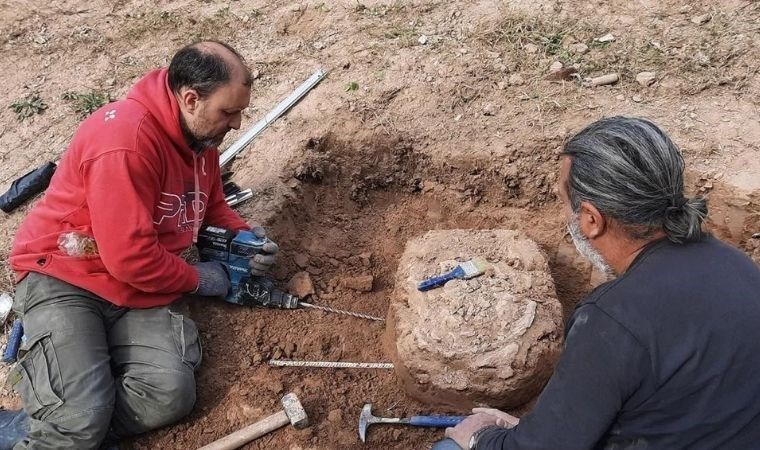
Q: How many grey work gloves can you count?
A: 2